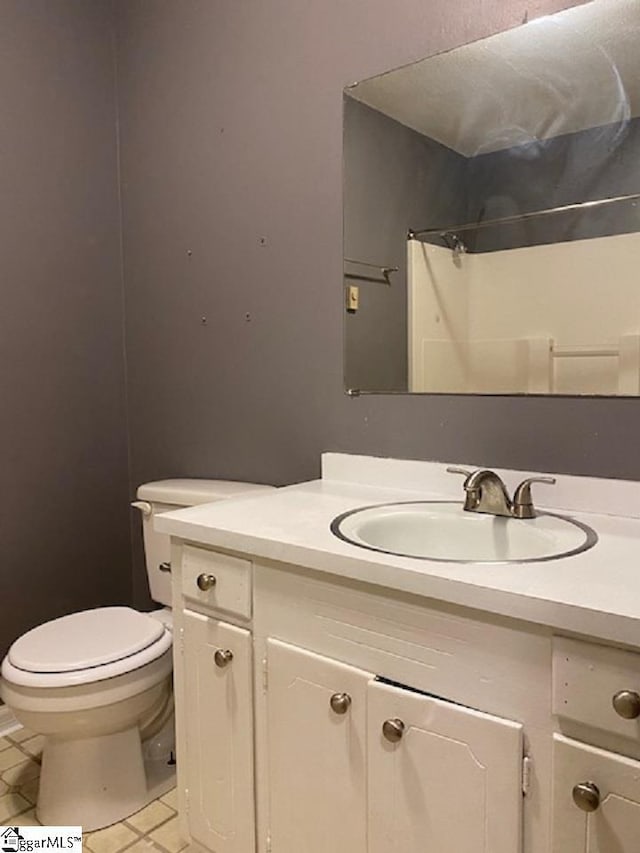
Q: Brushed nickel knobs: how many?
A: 6